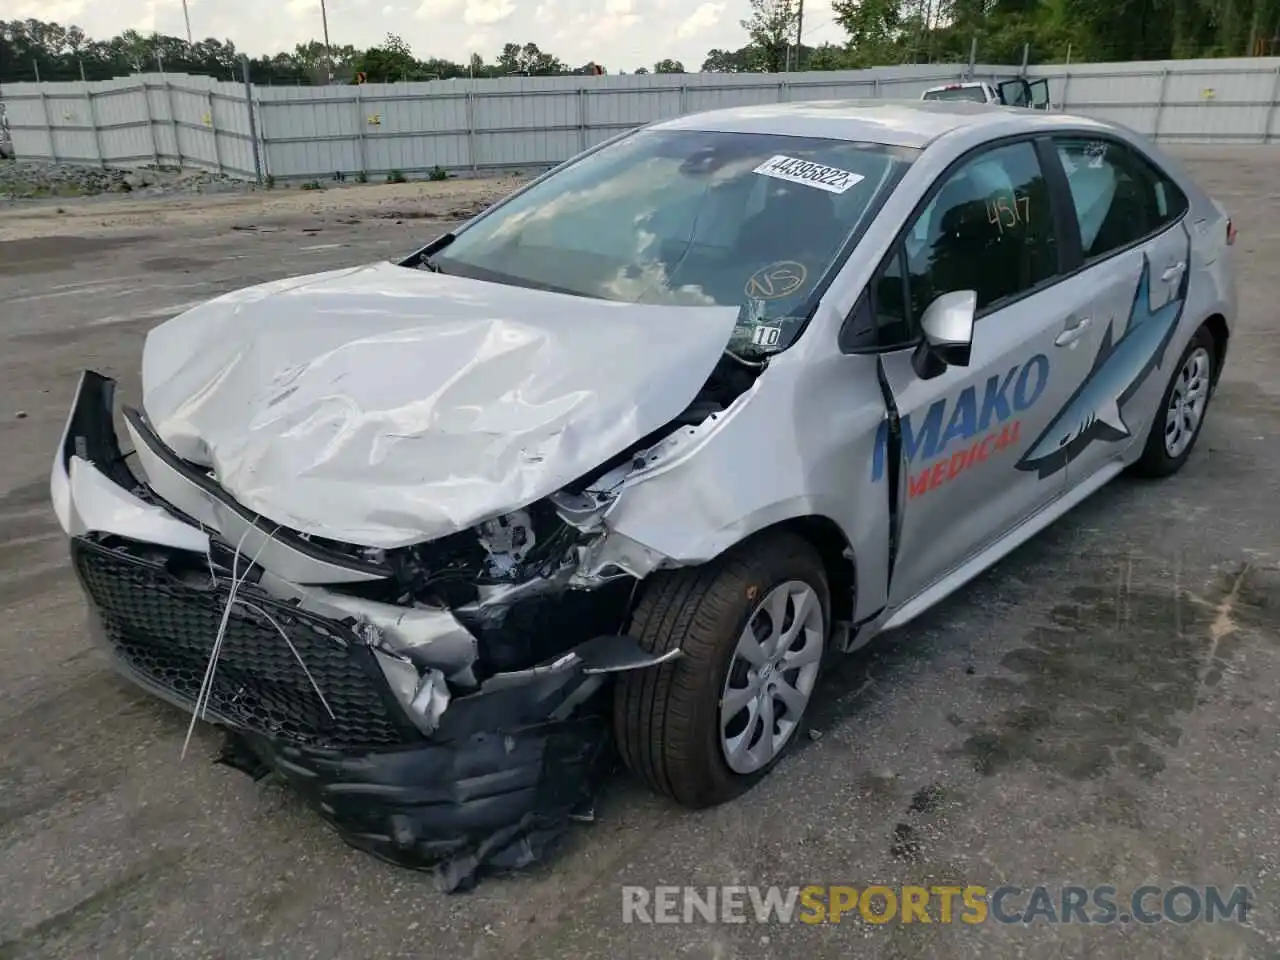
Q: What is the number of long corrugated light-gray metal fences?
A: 1